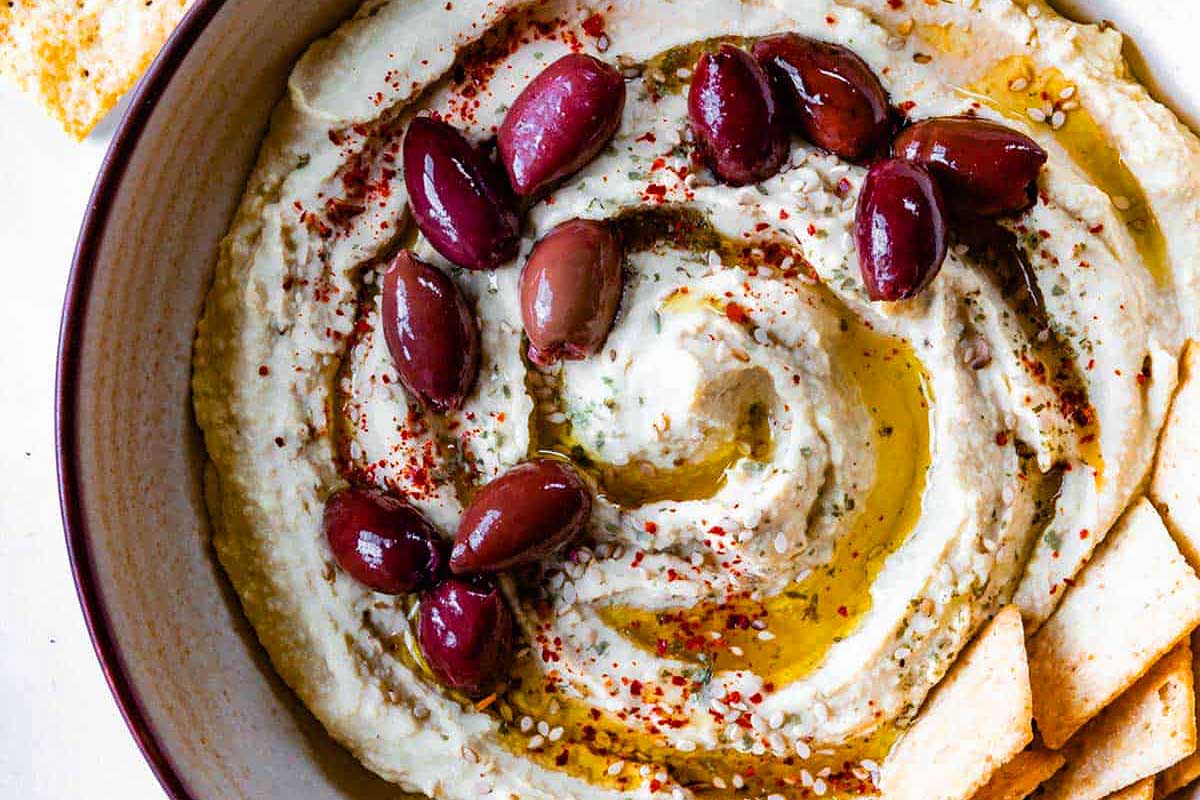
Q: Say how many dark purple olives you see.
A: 11